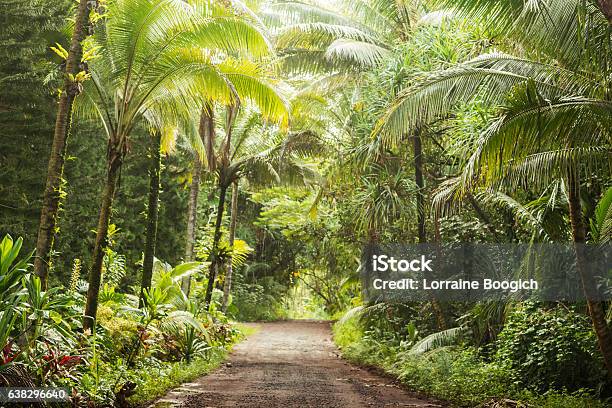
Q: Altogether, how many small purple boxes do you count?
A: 0